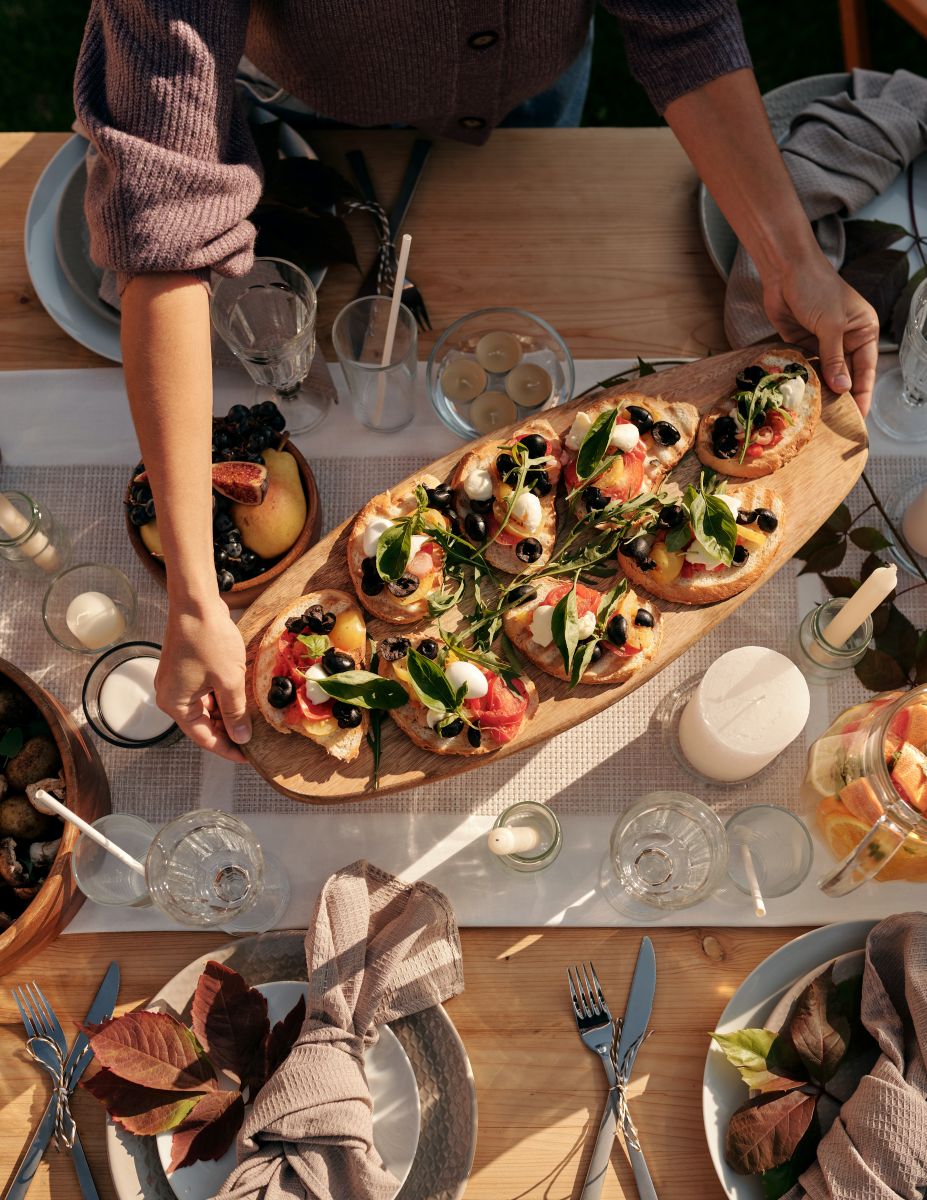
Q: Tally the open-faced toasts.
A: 8